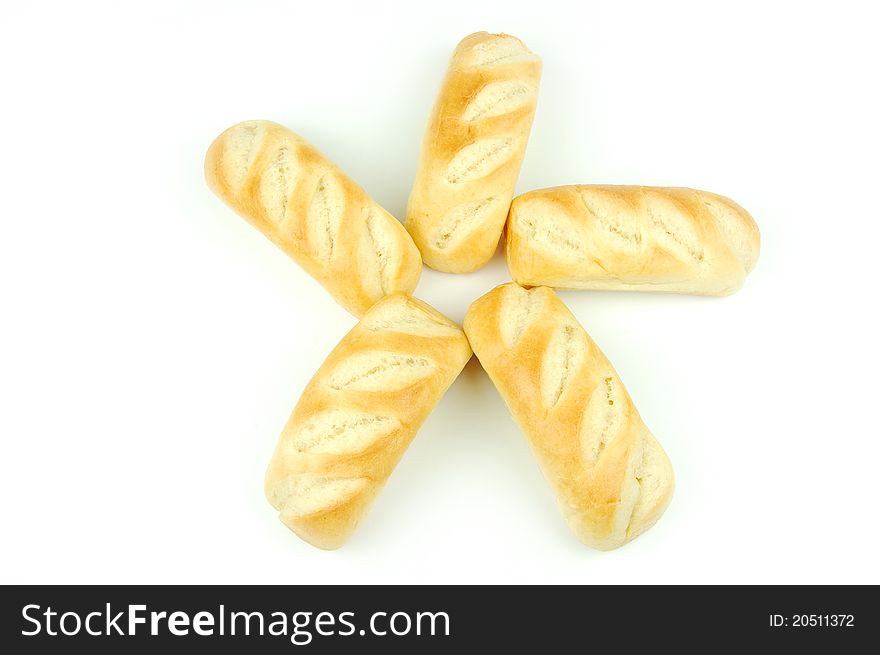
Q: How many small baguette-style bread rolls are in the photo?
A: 5